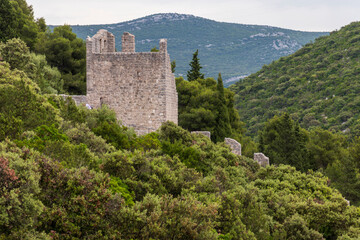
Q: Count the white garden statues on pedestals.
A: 0